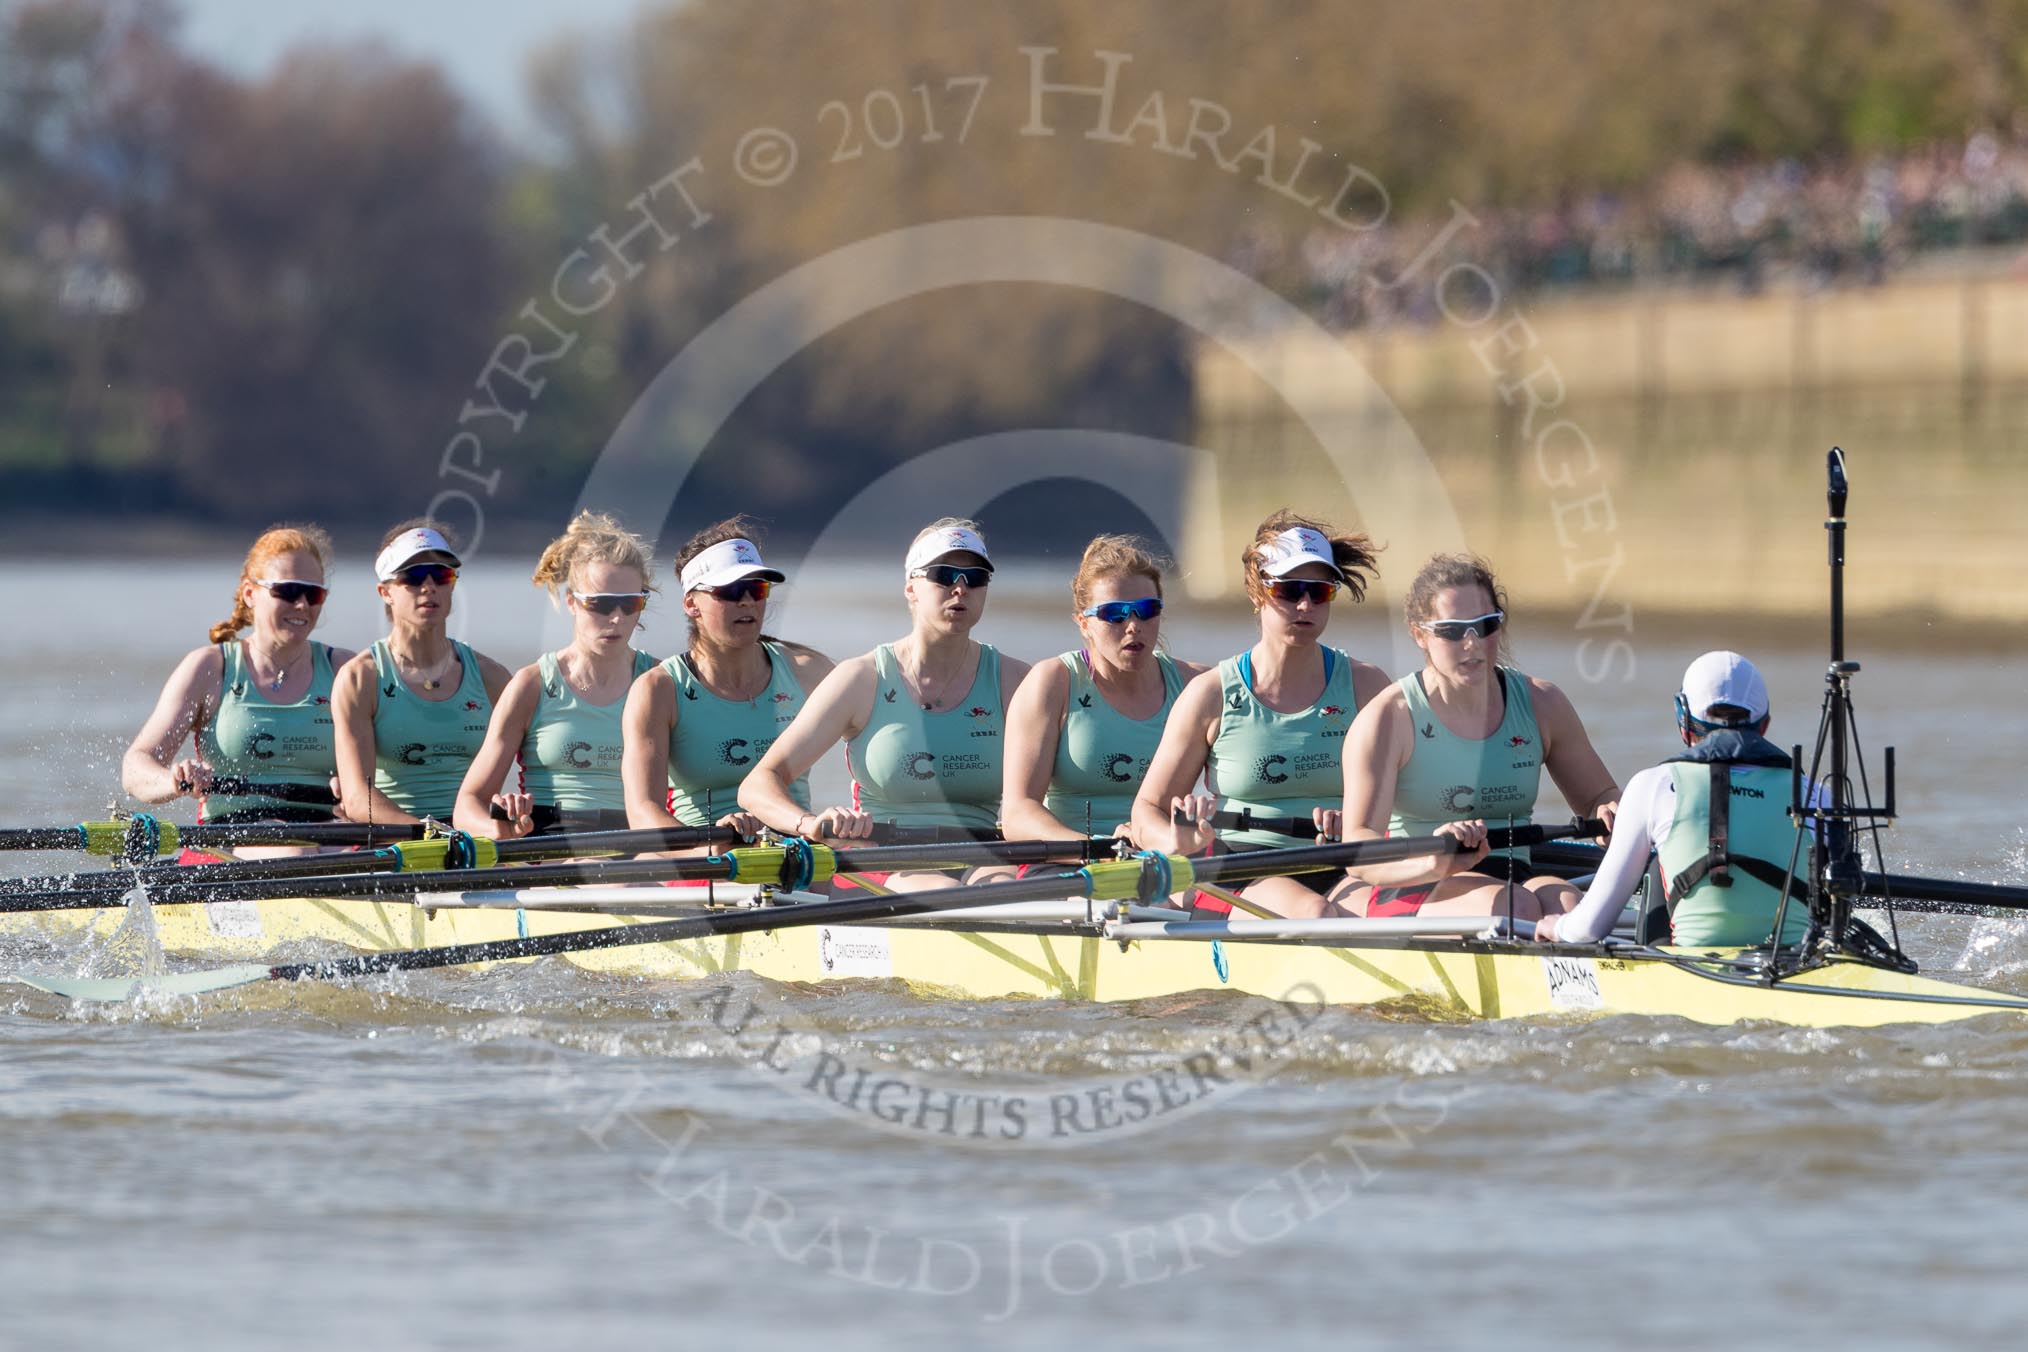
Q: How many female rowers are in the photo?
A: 8